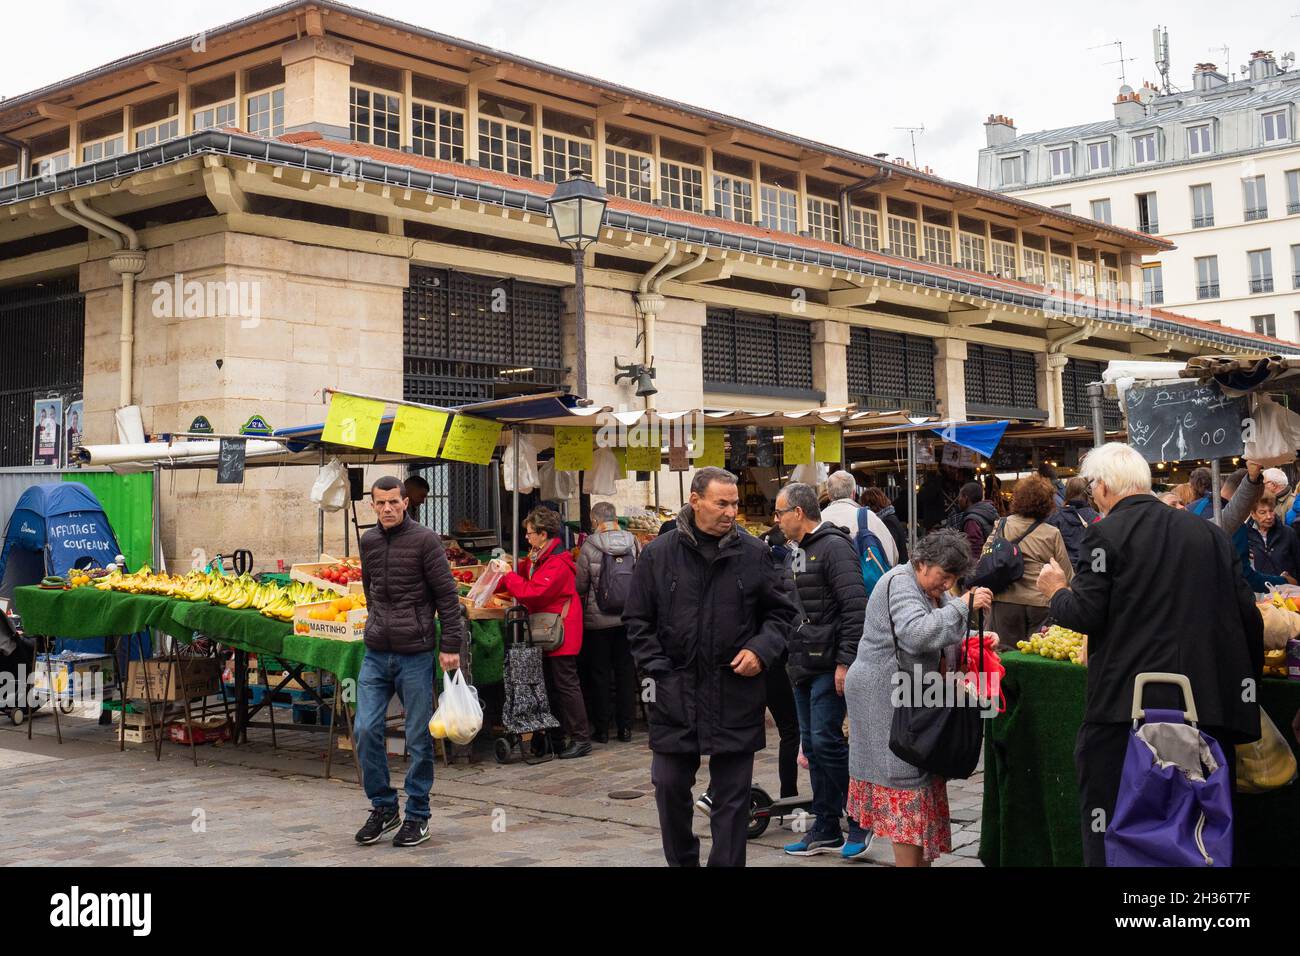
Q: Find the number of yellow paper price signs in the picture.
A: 9